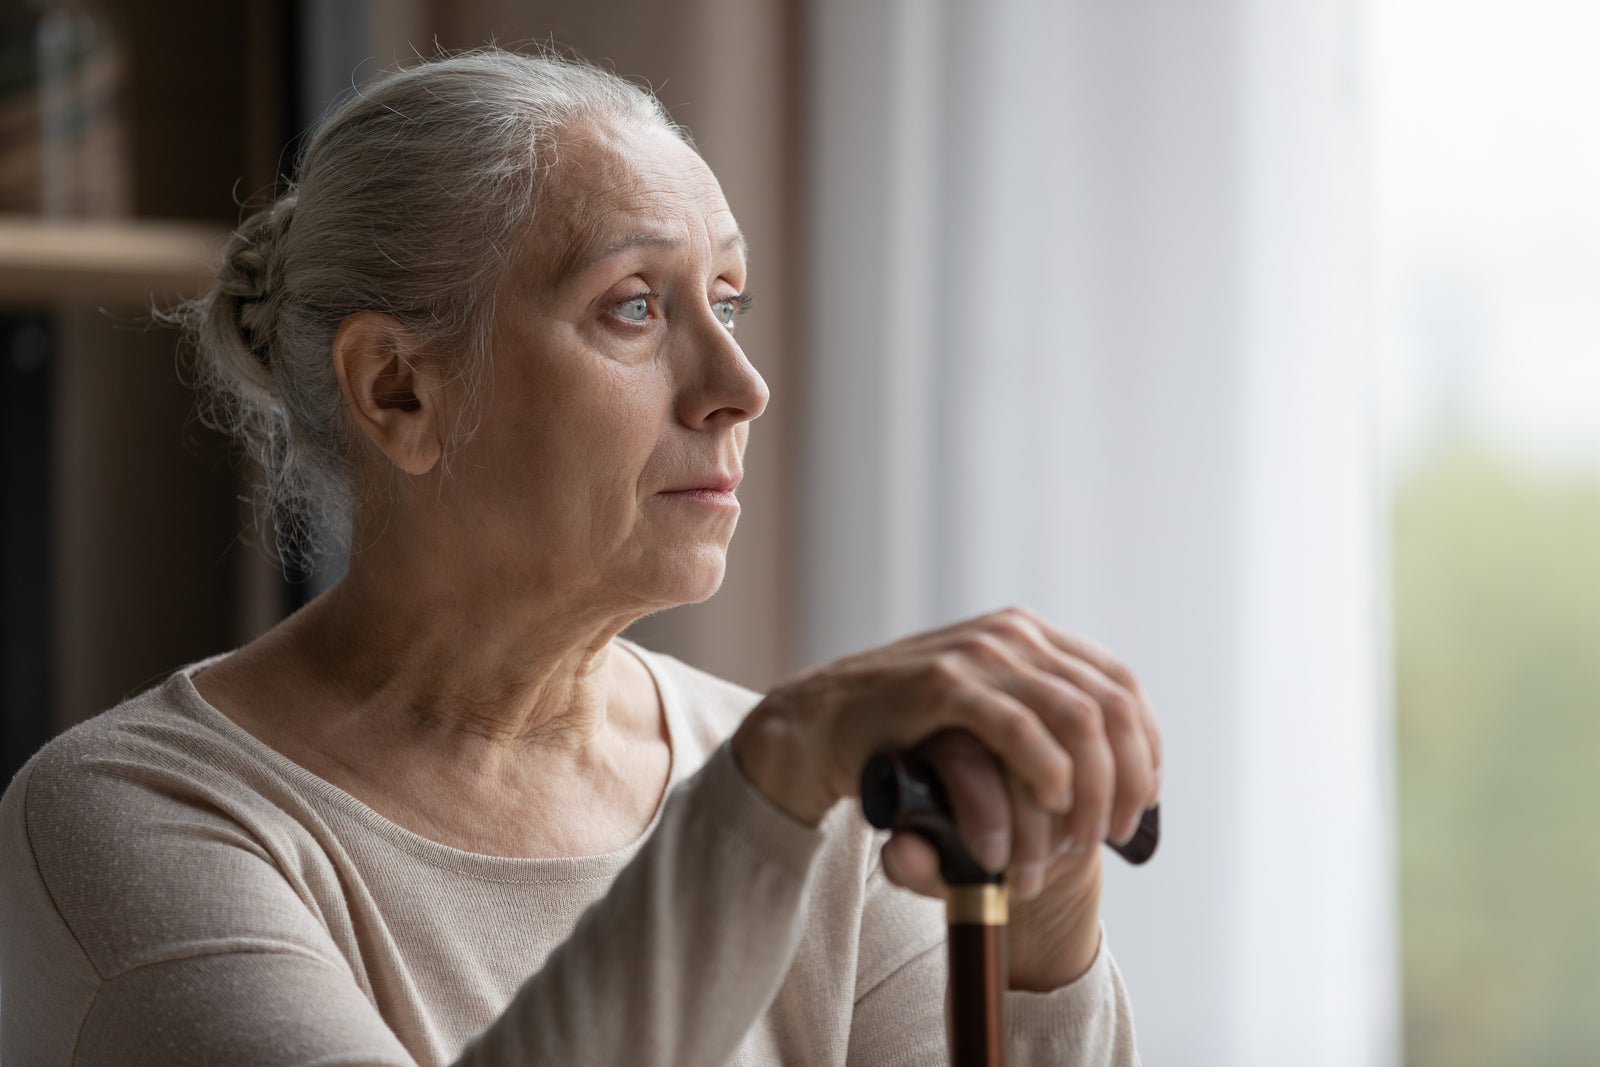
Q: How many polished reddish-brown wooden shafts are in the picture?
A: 1